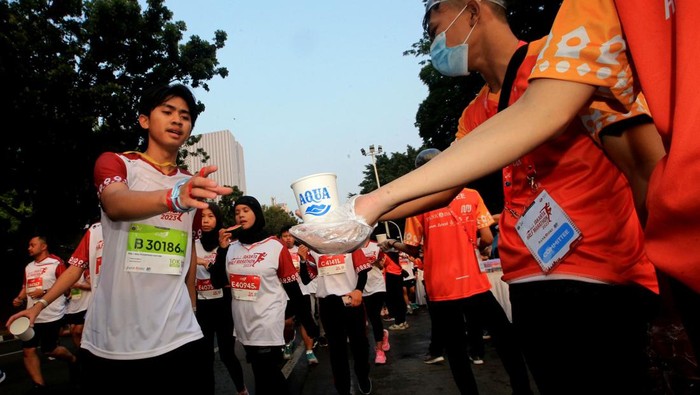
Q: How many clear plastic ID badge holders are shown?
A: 1